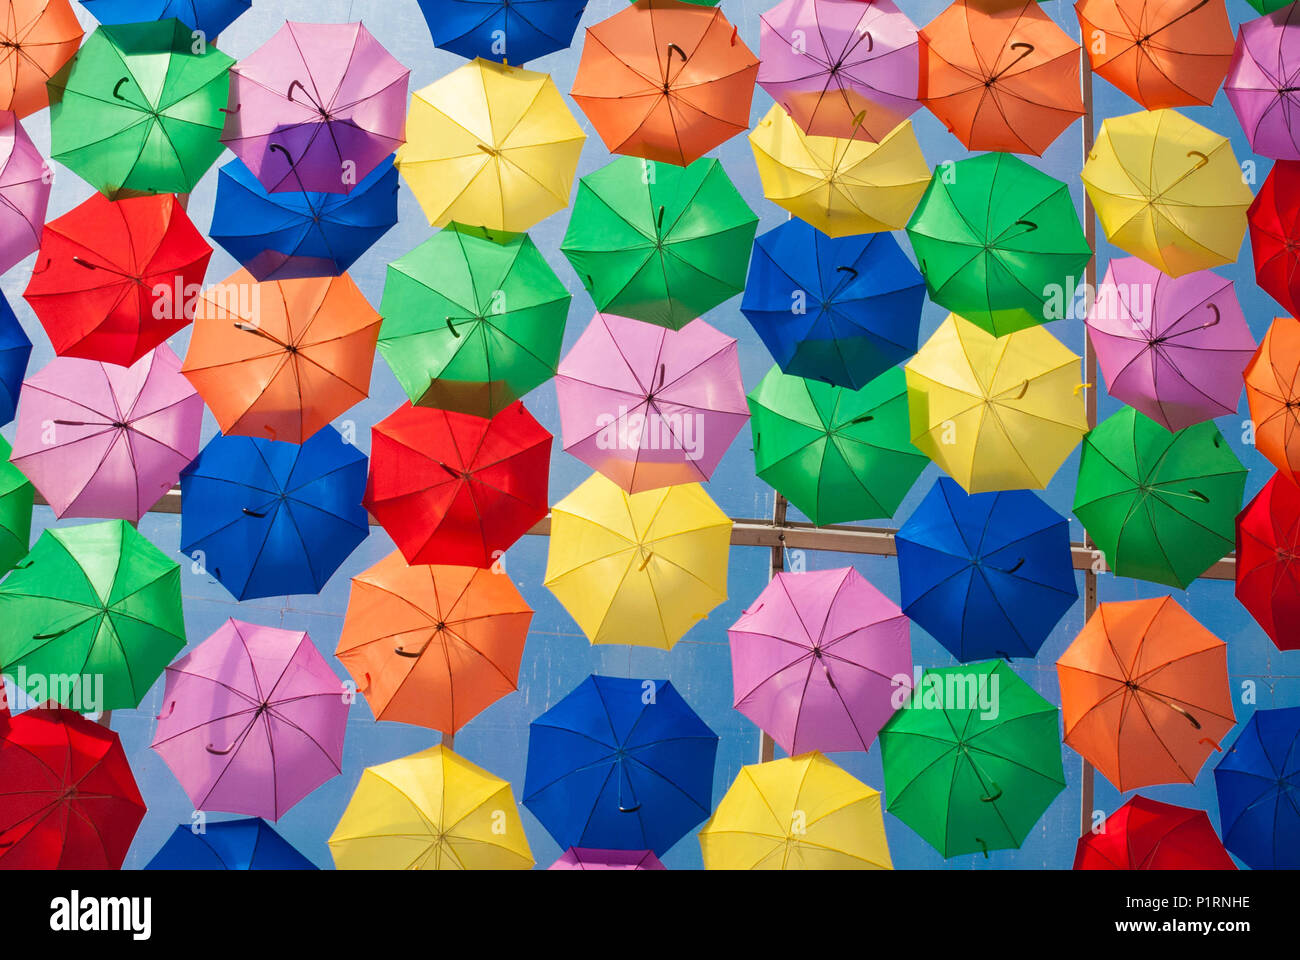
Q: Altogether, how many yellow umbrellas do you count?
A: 7